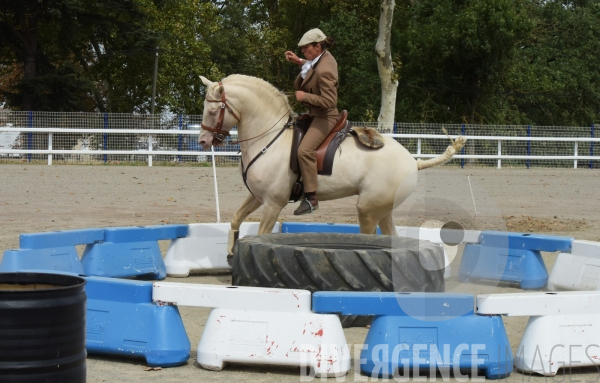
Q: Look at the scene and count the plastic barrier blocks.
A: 11